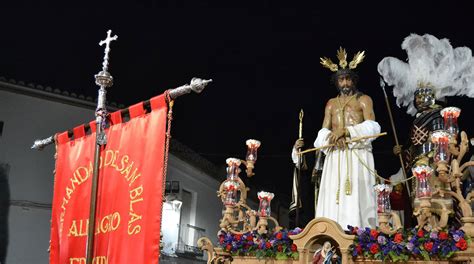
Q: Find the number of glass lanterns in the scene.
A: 8